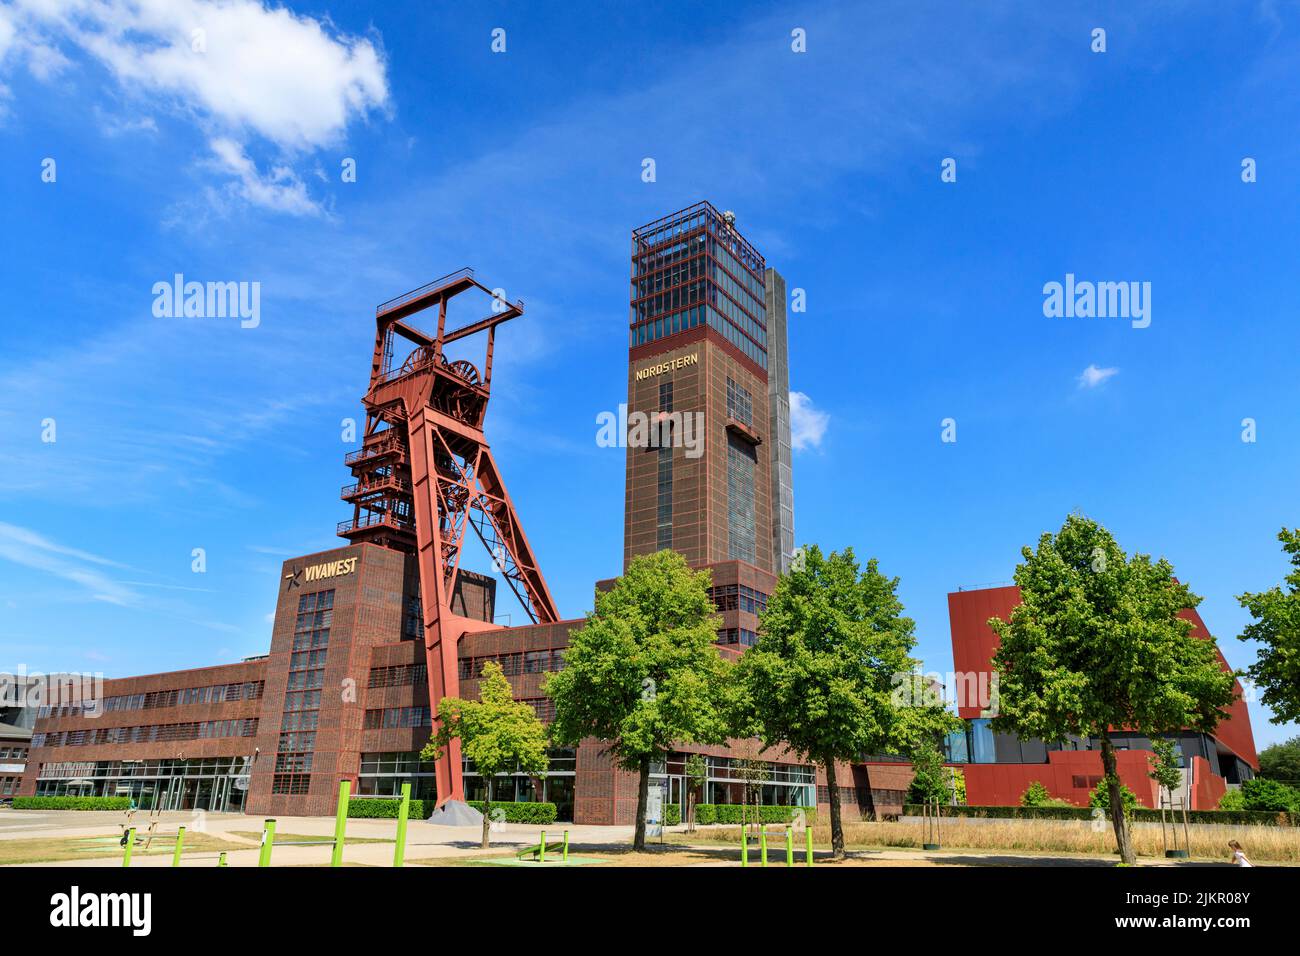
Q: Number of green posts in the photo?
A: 12